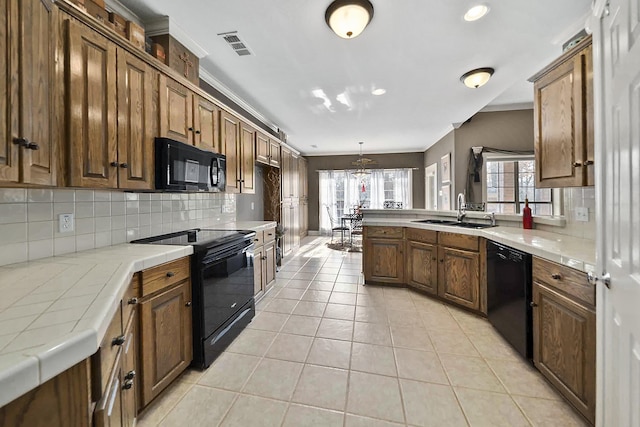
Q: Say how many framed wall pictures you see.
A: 2